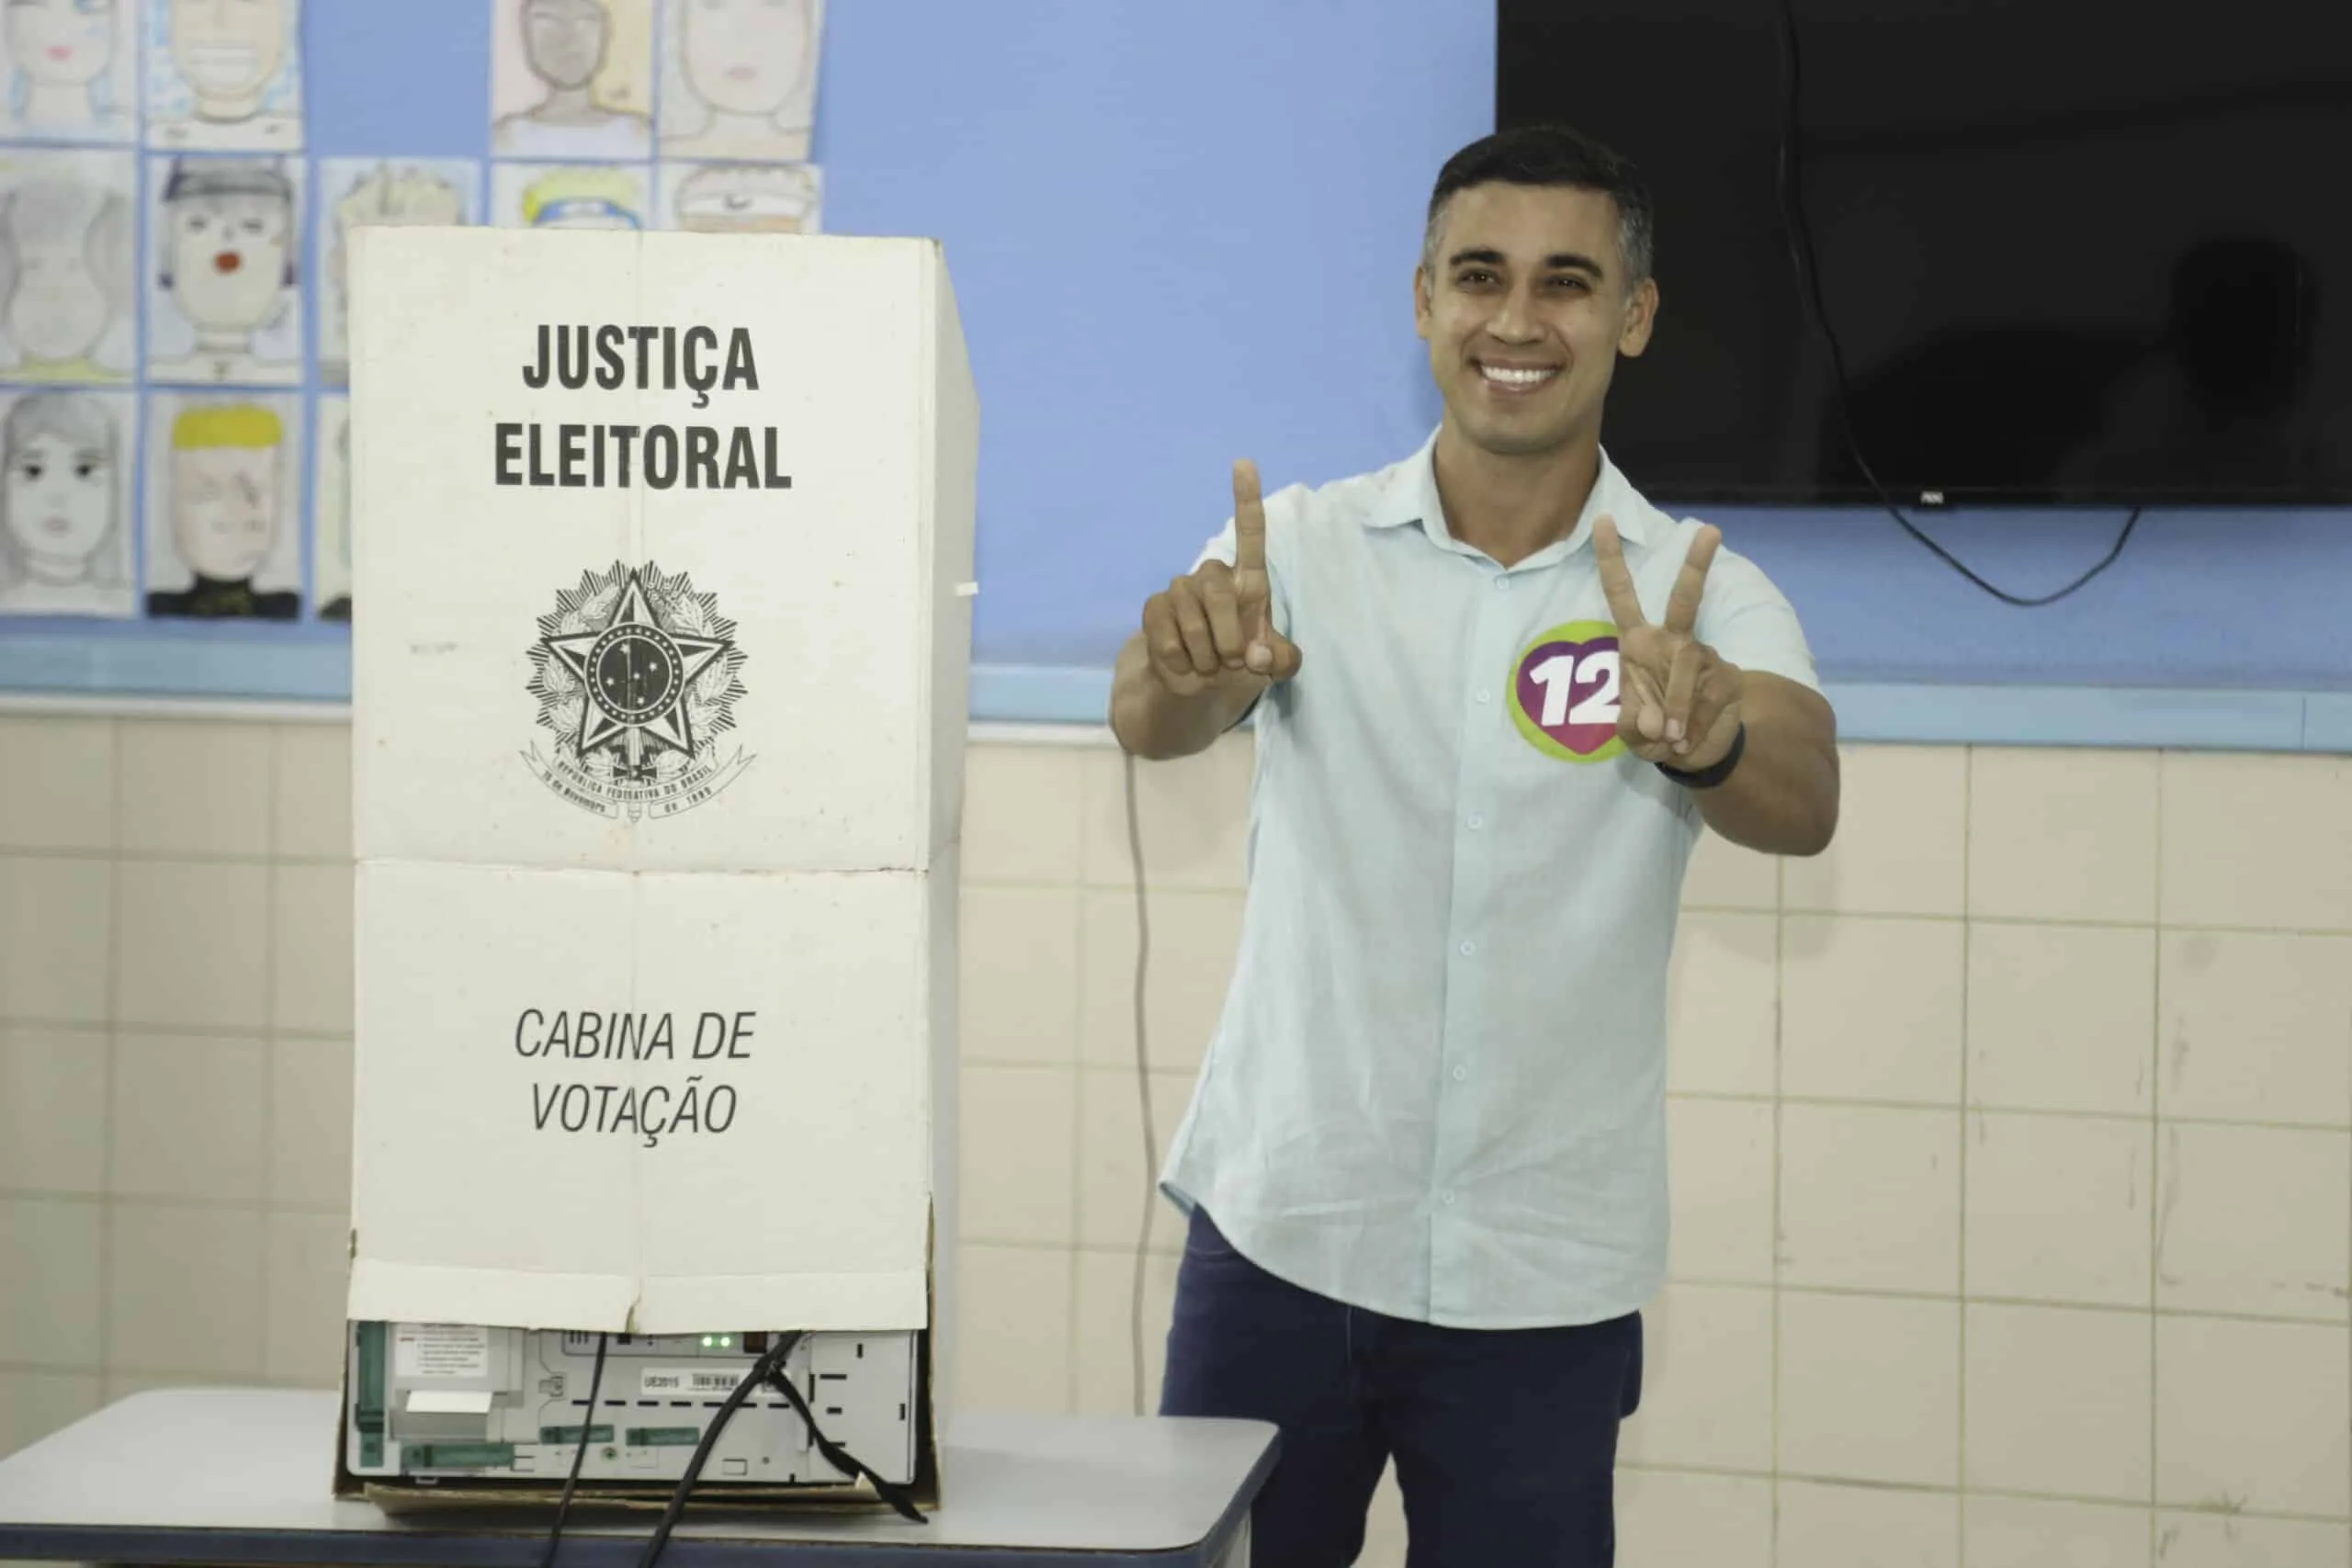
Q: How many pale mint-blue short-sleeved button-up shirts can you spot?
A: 1